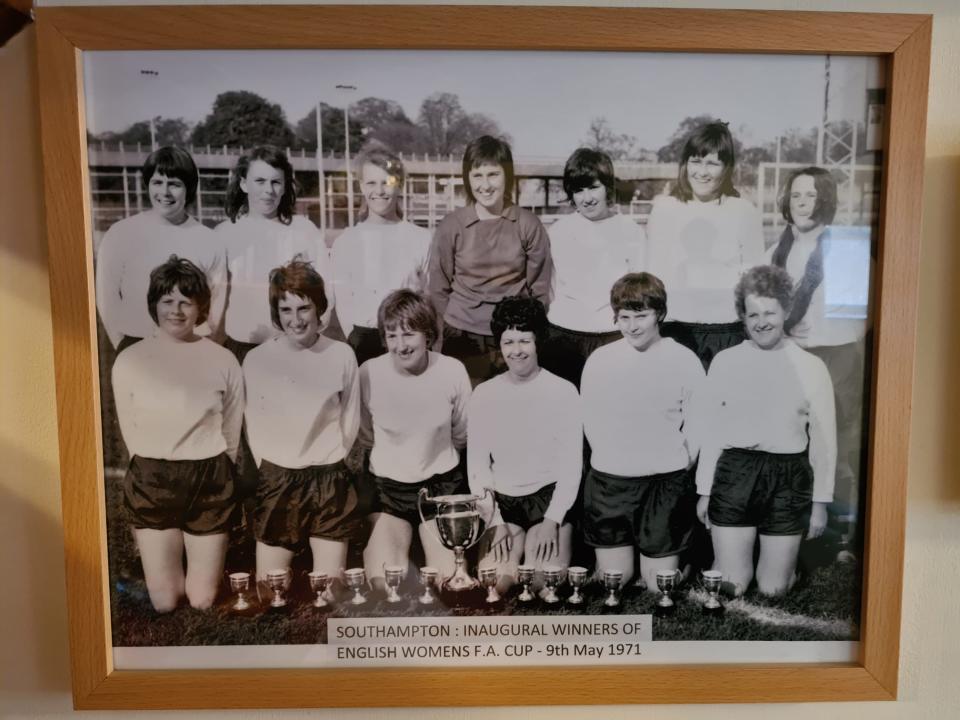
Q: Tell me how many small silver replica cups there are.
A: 13